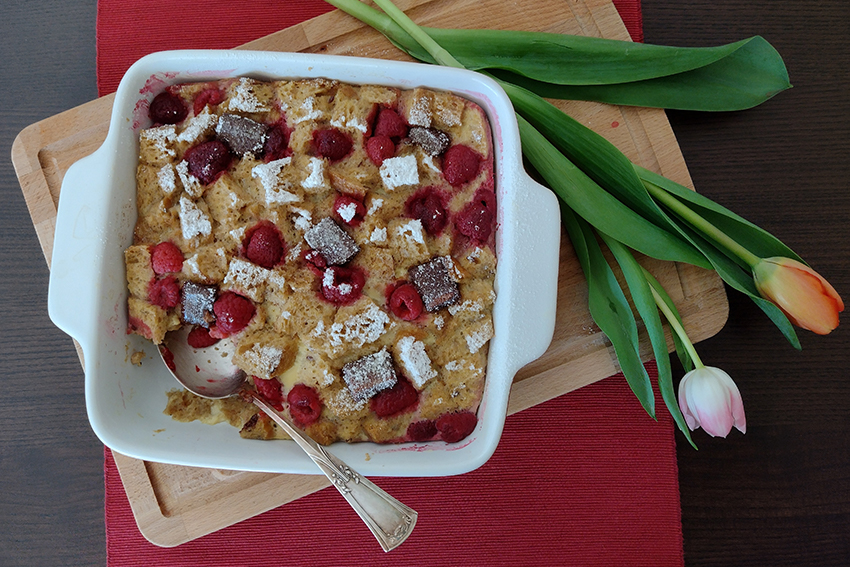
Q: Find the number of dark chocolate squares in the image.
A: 6